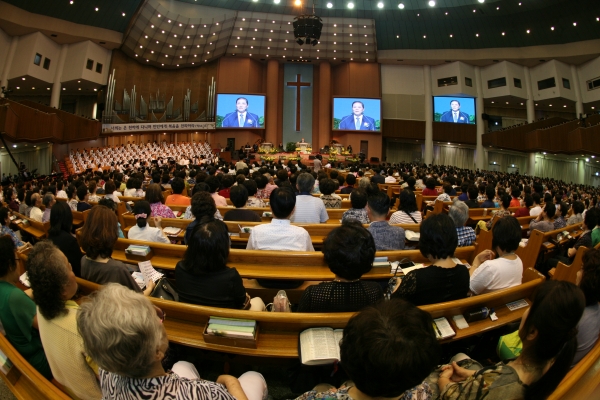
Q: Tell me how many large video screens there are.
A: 3